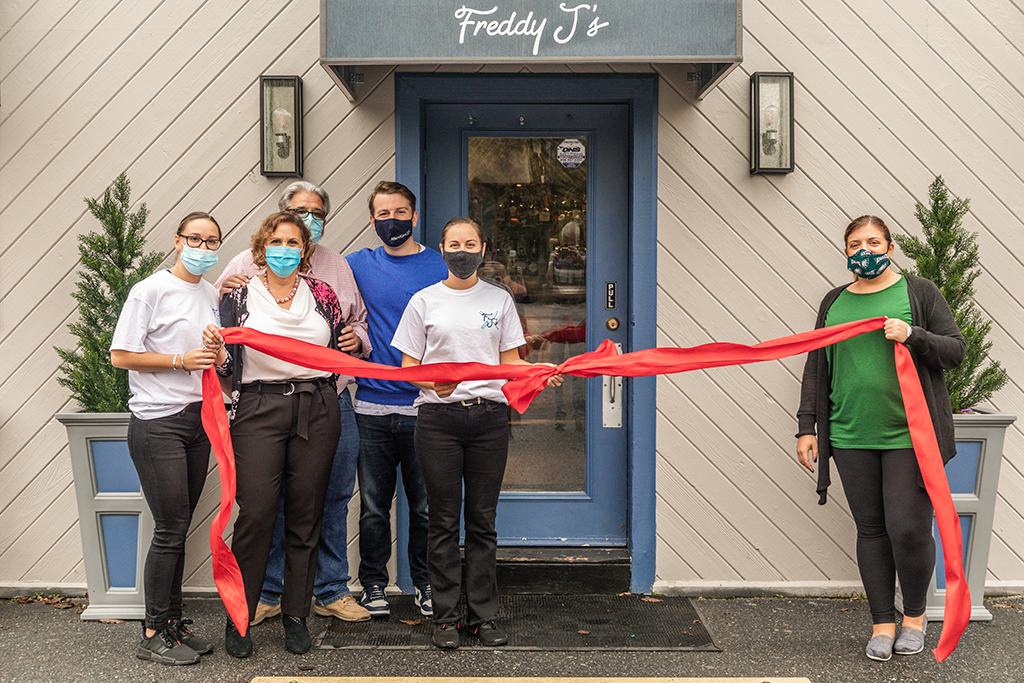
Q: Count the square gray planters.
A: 2